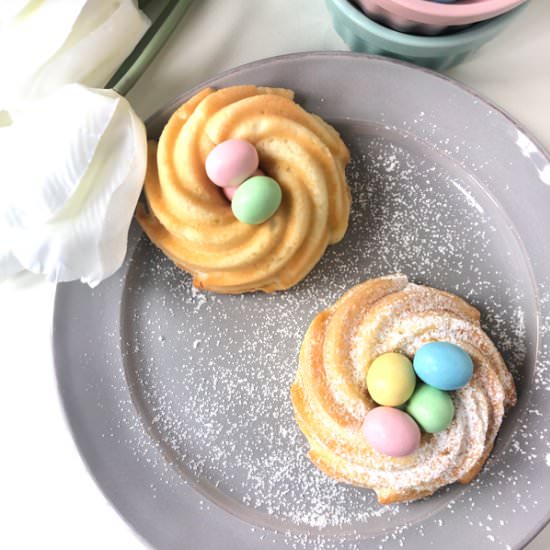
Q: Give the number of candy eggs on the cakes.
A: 7